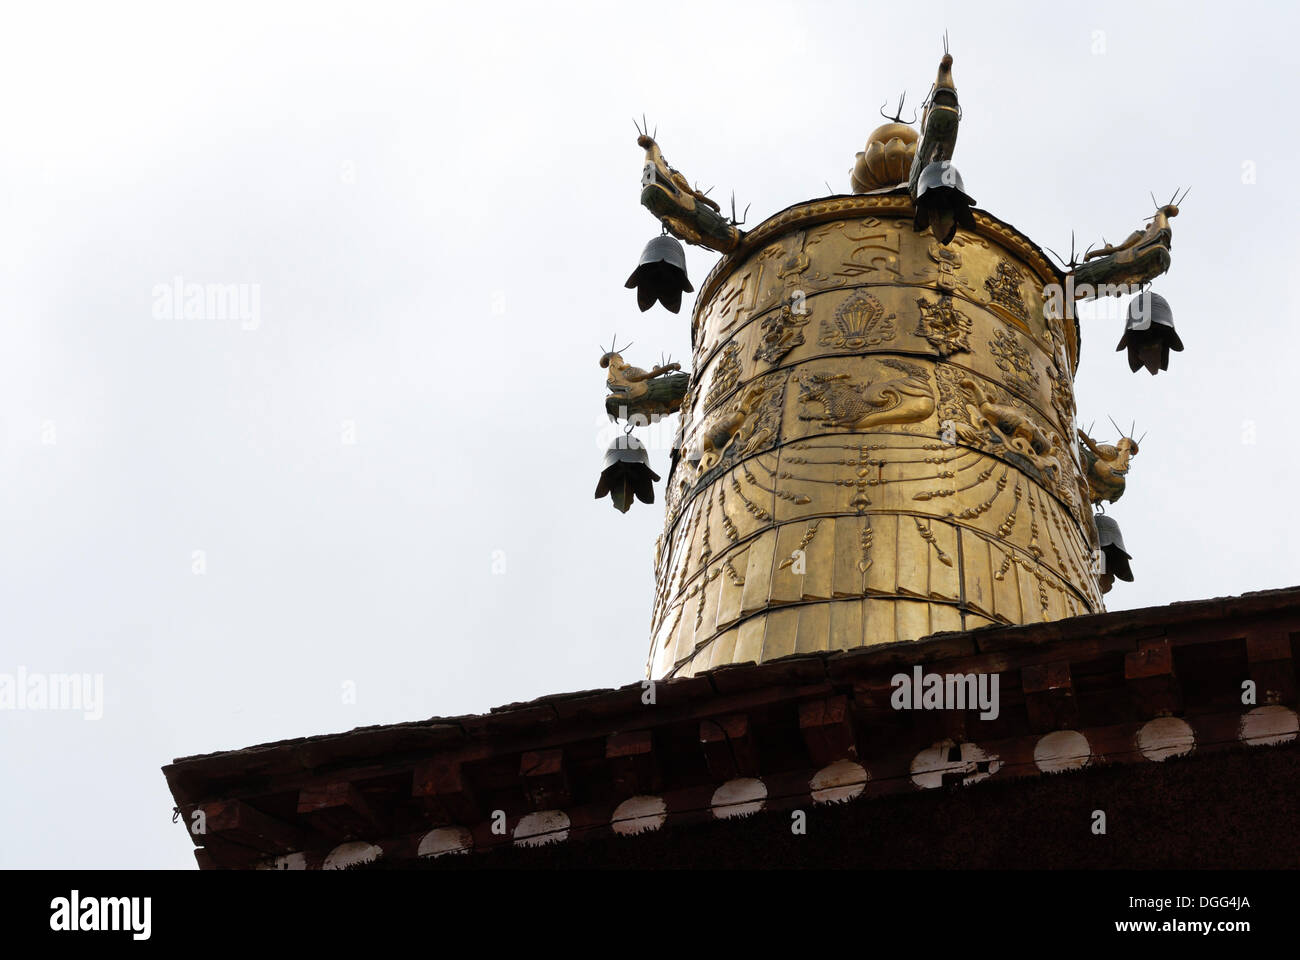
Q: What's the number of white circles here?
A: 11